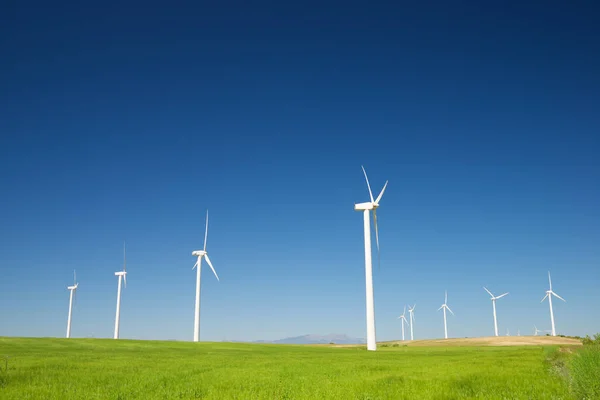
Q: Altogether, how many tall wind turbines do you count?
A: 9